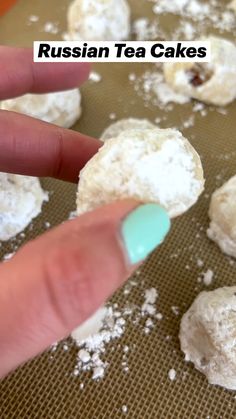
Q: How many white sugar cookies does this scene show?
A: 8